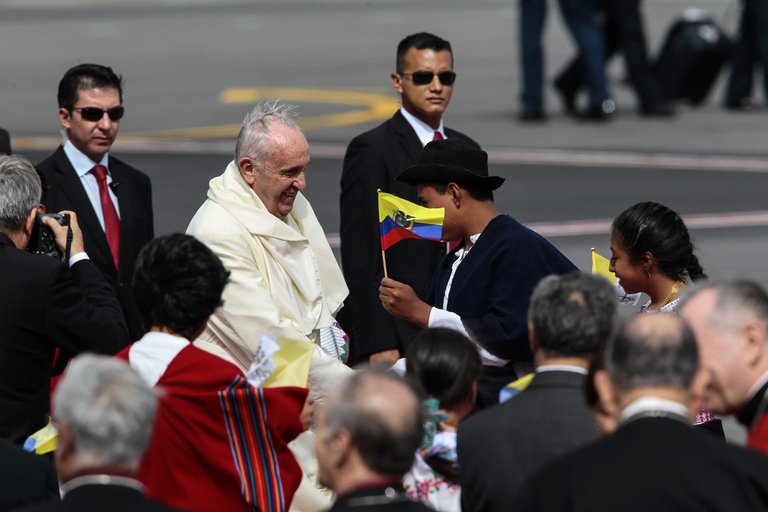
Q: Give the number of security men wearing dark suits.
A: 2